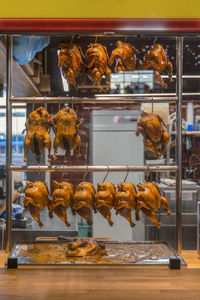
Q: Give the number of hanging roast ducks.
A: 13